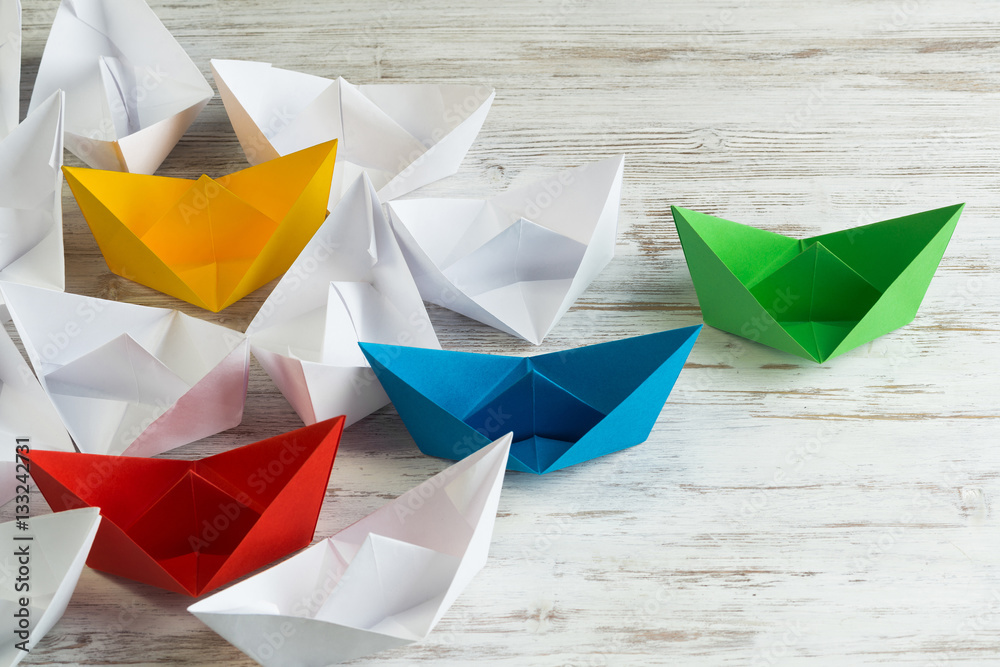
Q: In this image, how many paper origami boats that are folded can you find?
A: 14